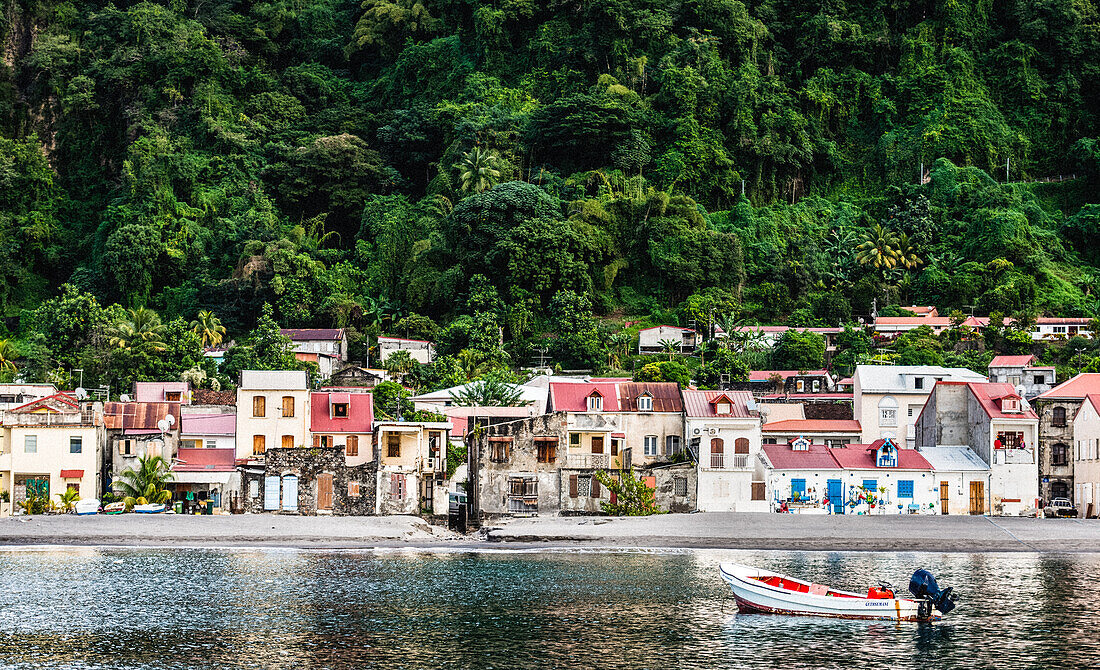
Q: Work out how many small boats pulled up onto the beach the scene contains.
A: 3